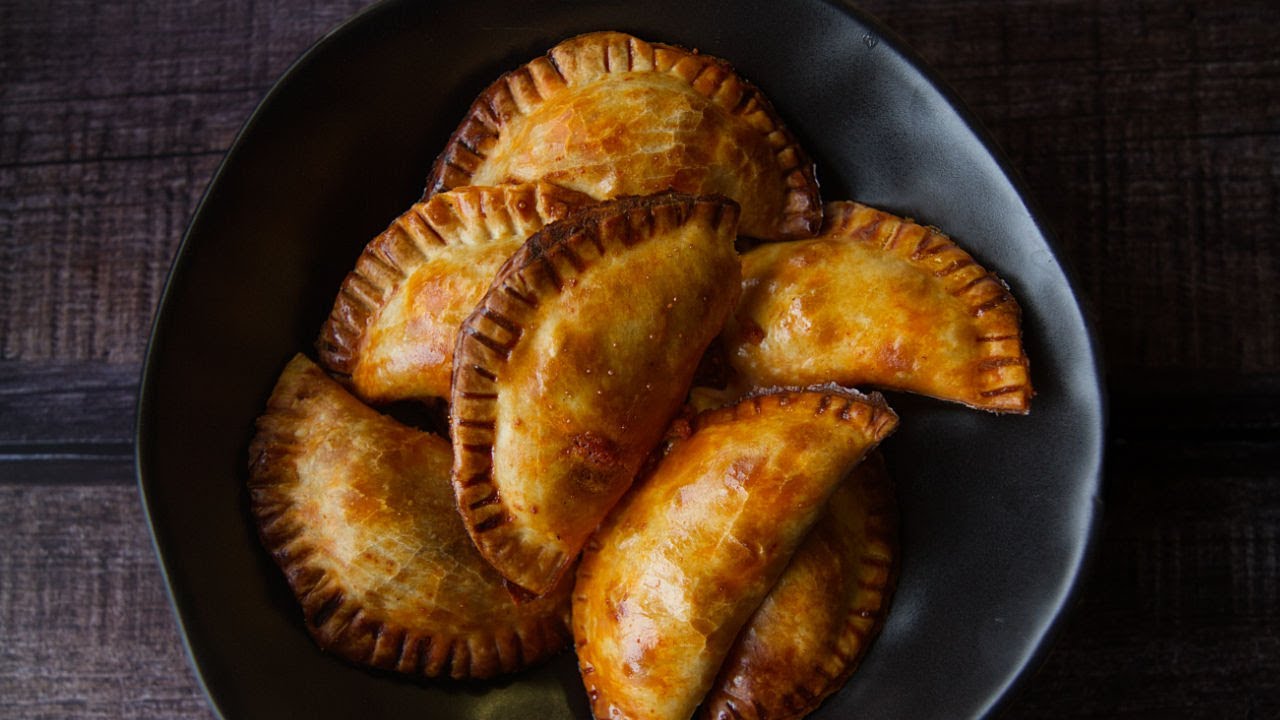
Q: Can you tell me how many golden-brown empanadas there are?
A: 7